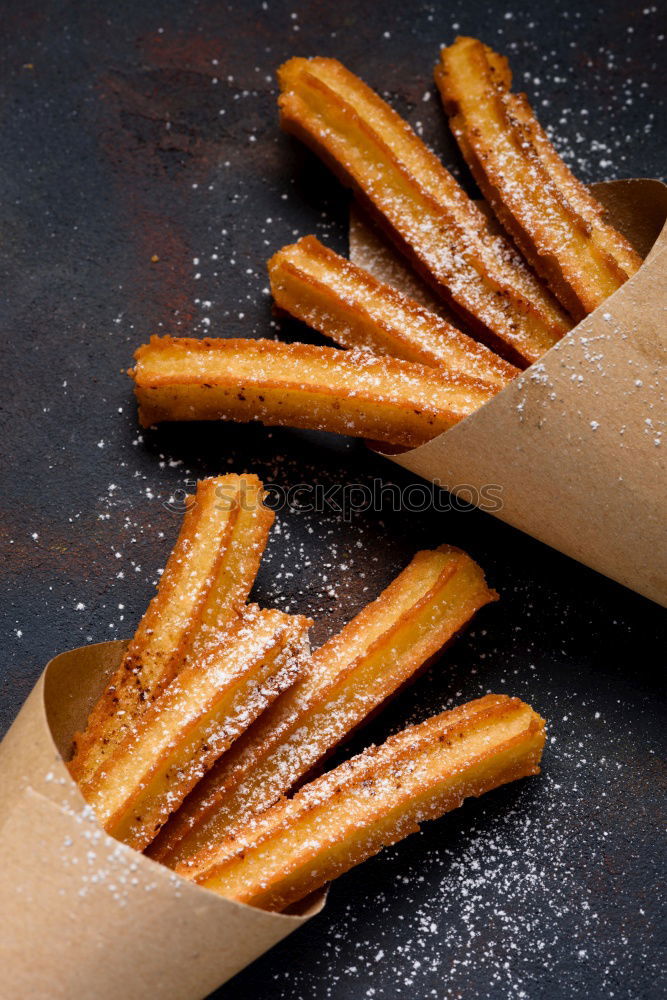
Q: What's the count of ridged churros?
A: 8